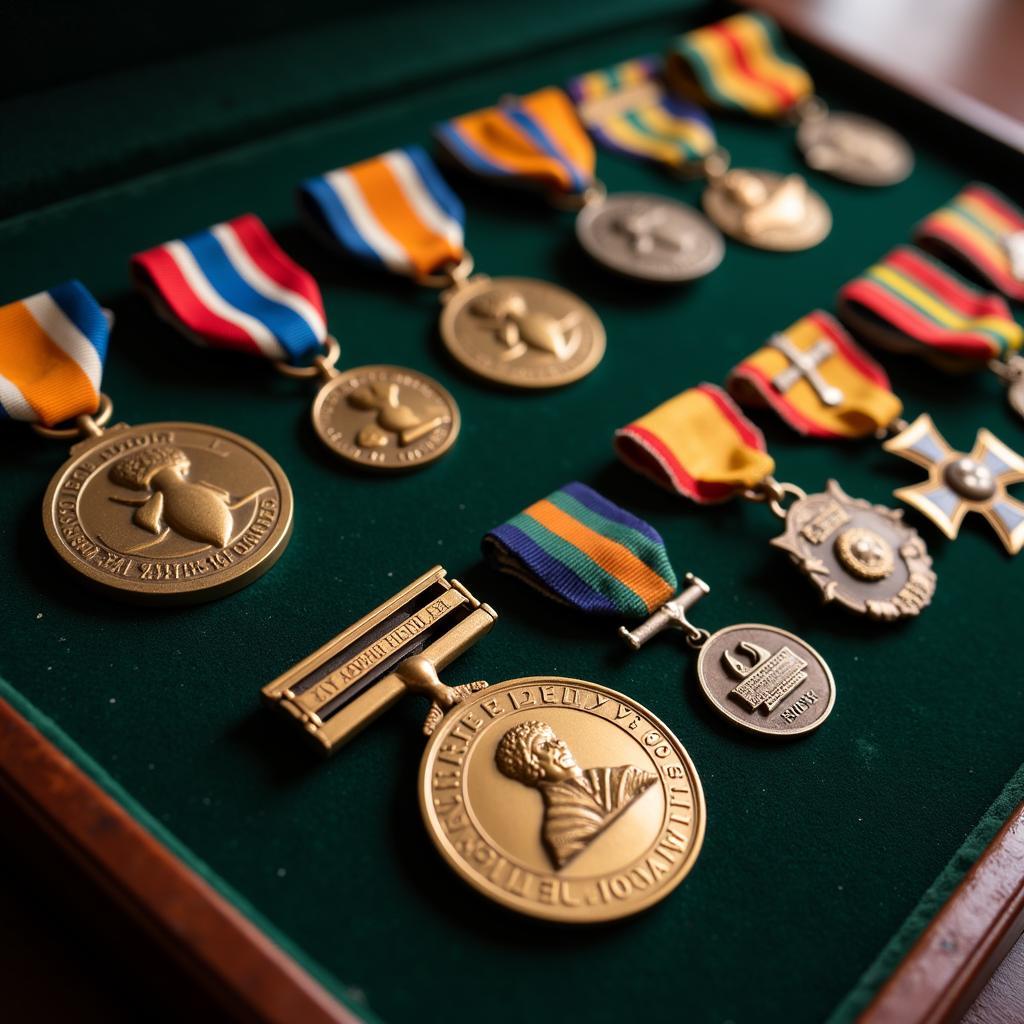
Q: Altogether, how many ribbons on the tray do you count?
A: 11